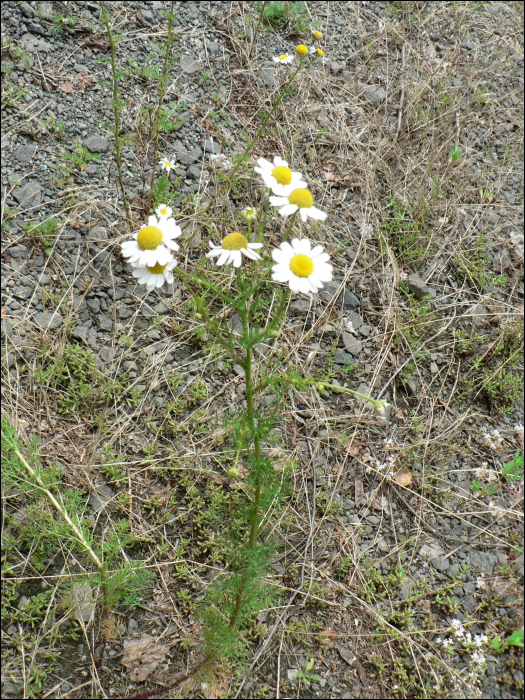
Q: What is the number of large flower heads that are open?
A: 6